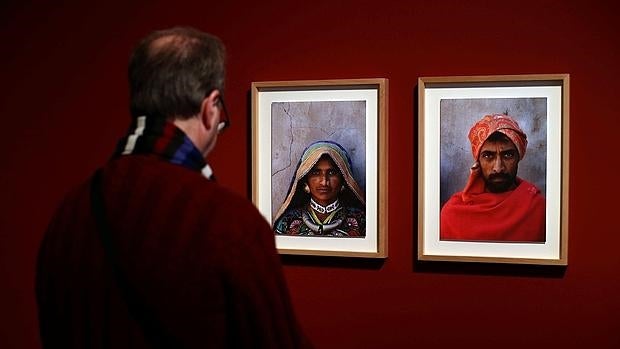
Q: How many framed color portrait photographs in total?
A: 2